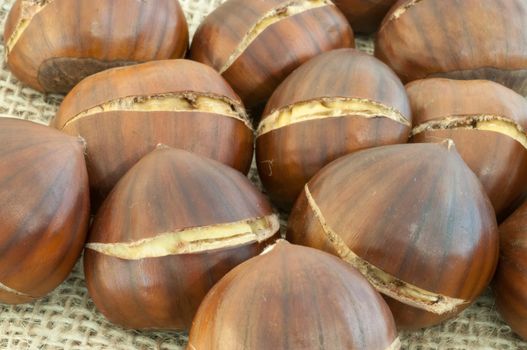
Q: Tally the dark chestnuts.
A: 12